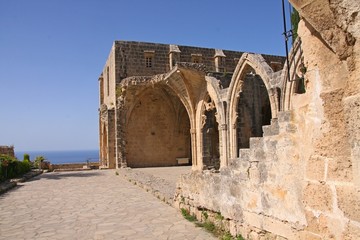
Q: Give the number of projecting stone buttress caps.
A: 2